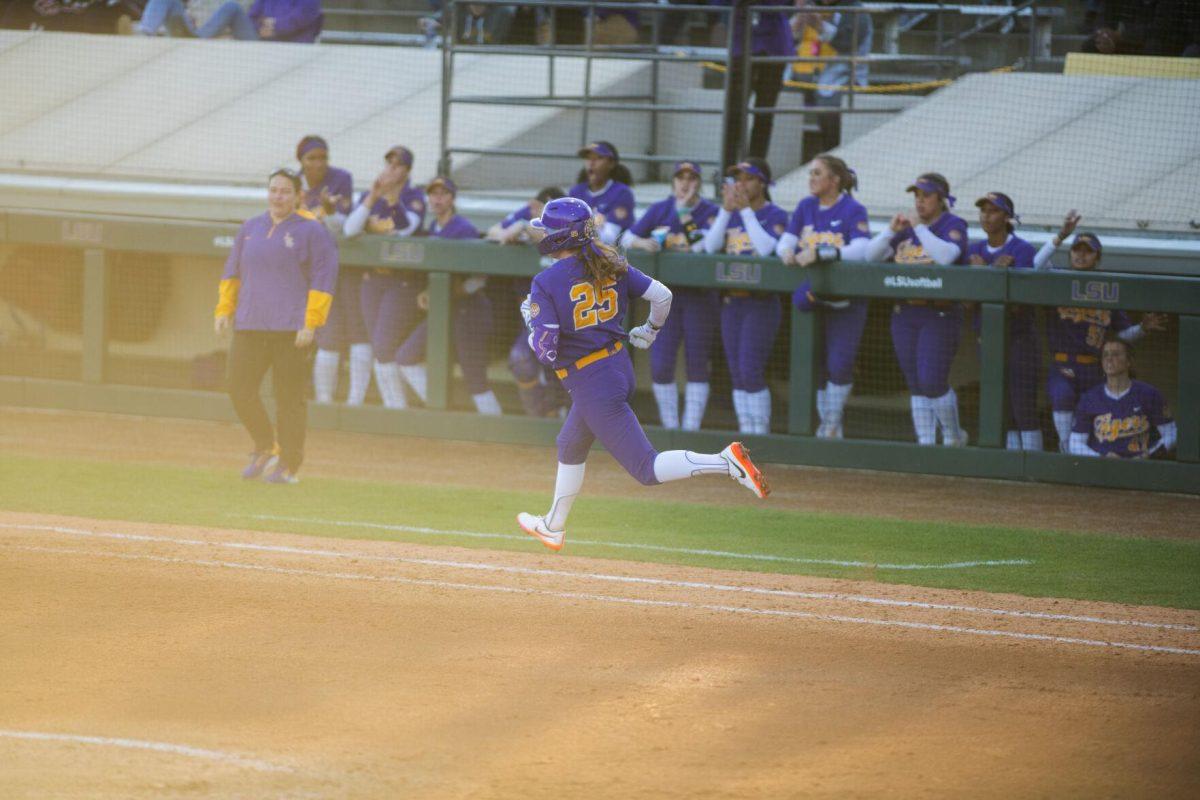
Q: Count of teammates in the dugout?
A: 12